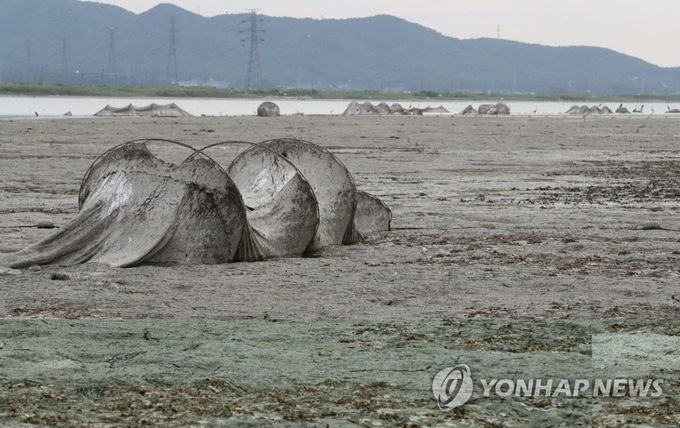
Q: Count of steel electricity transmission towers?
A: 5